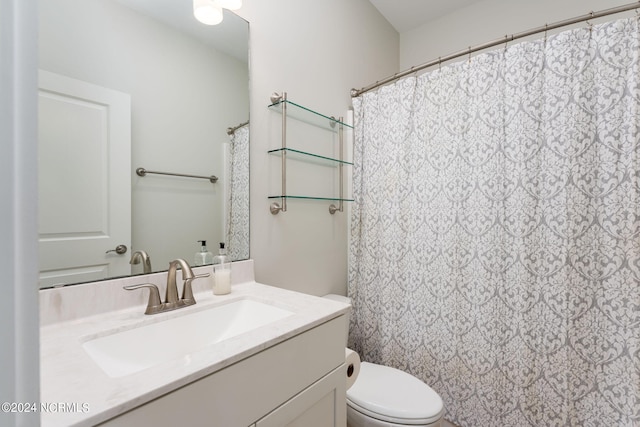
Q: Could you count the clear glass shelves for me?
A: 3